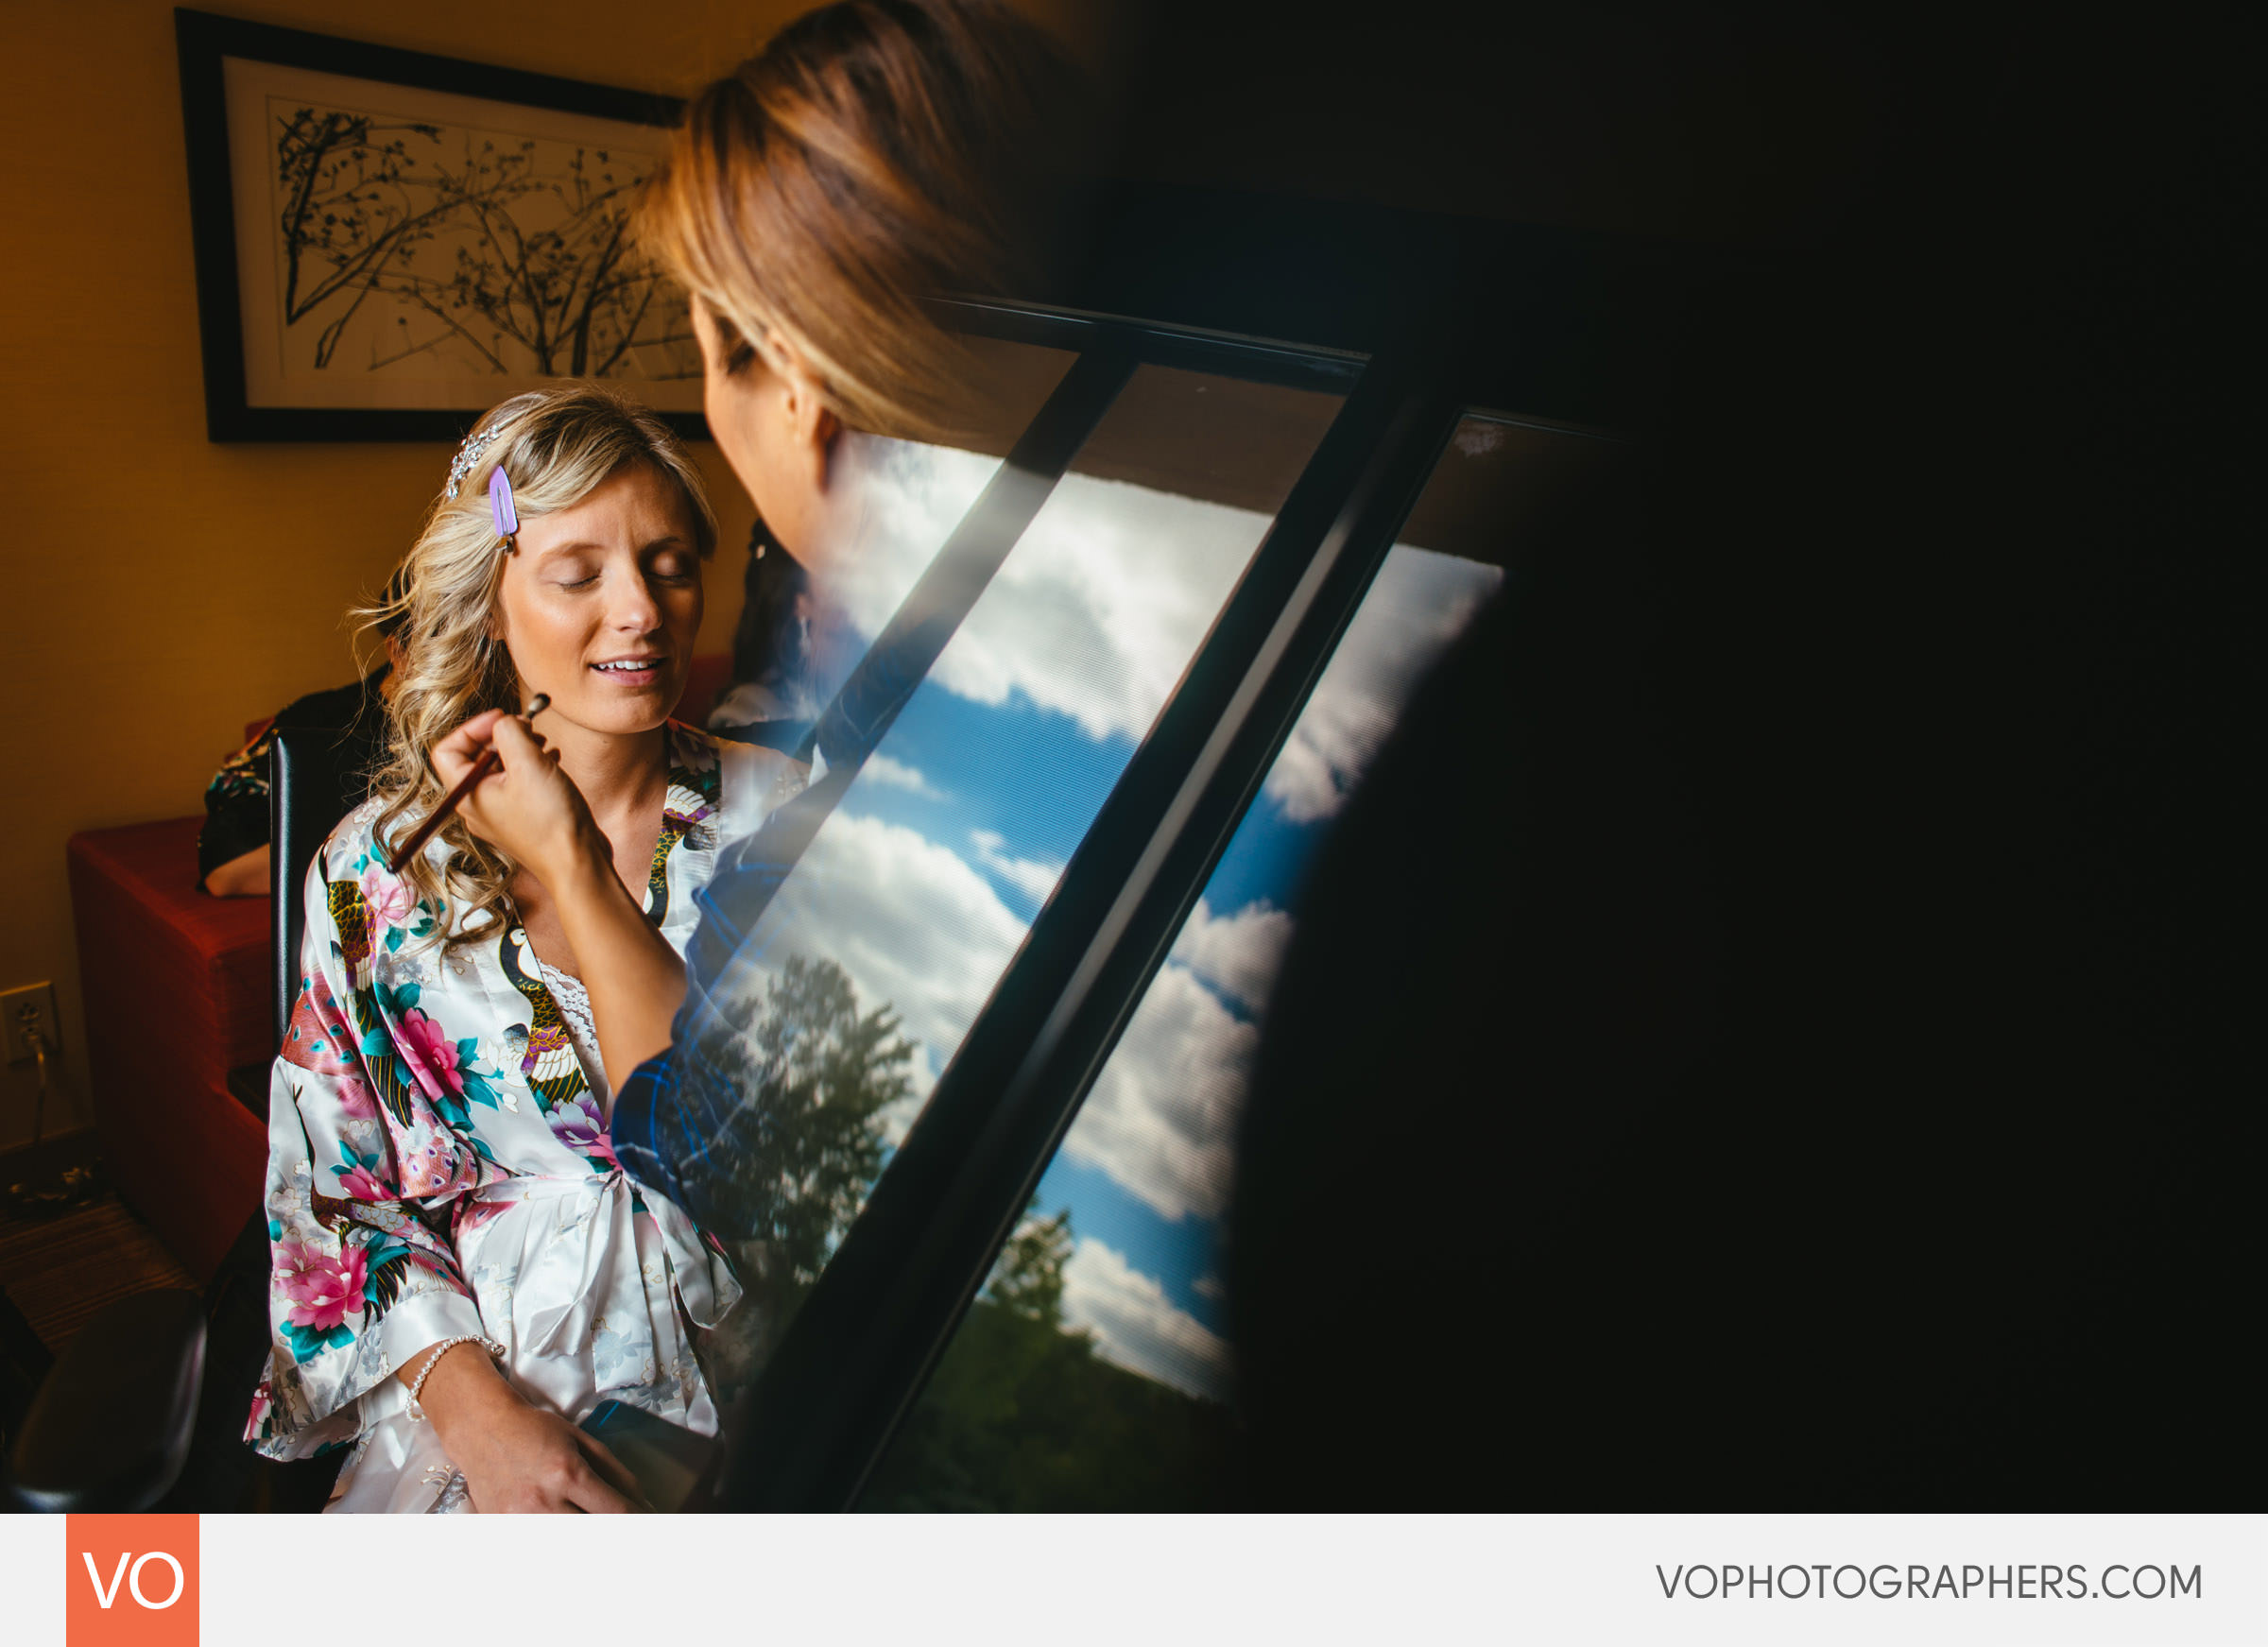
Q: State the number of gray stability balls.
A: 0